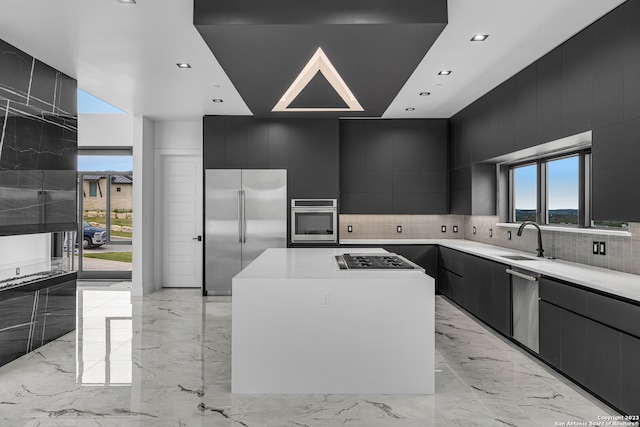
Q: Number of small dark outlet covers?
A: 9